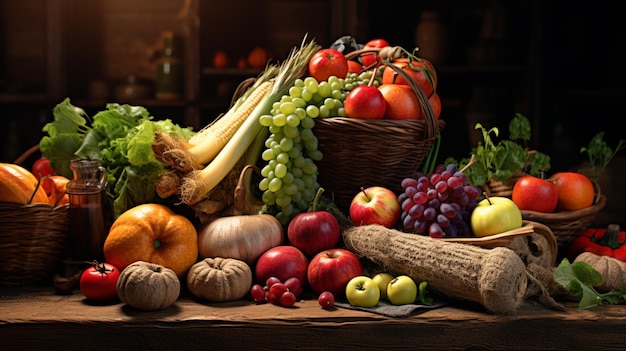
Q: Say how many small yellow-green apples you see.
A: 3